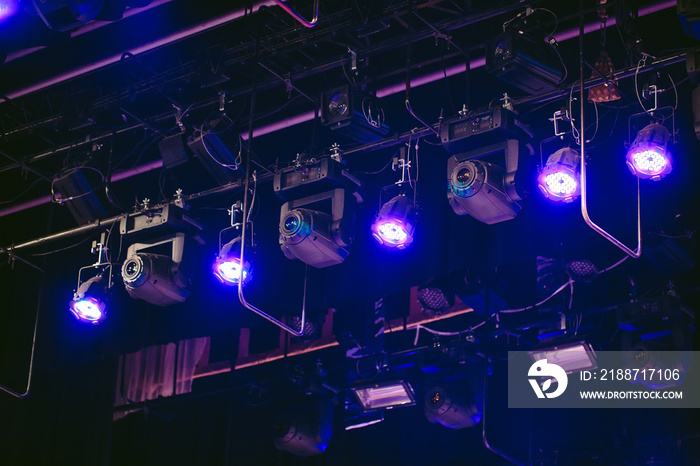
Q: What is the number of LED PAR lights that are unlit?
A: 3